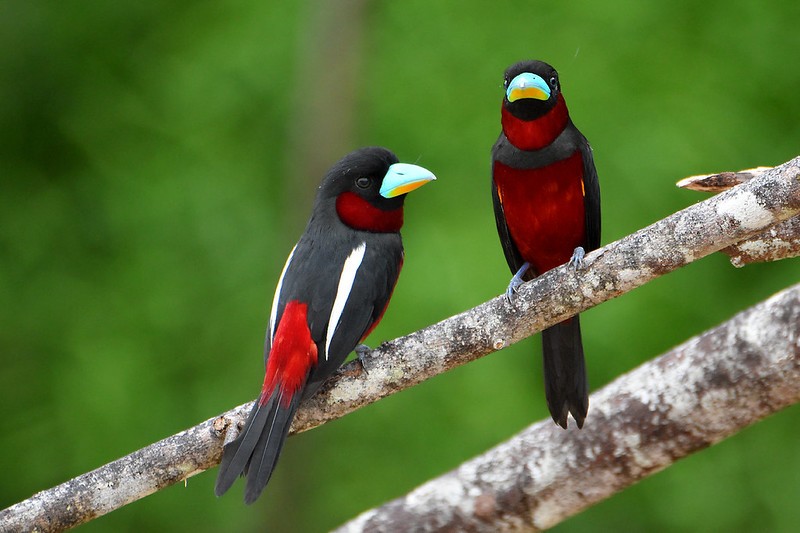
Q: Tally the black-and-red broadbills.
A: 2